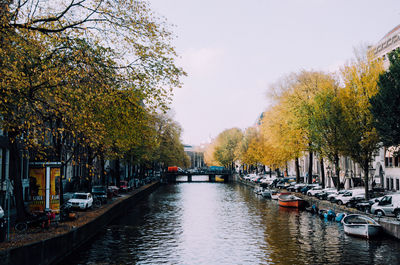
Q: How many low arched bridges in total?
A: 1